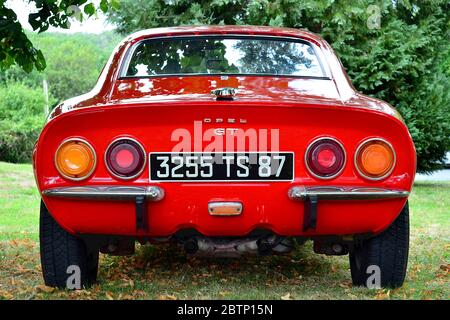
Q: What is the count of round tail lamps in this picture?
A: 4